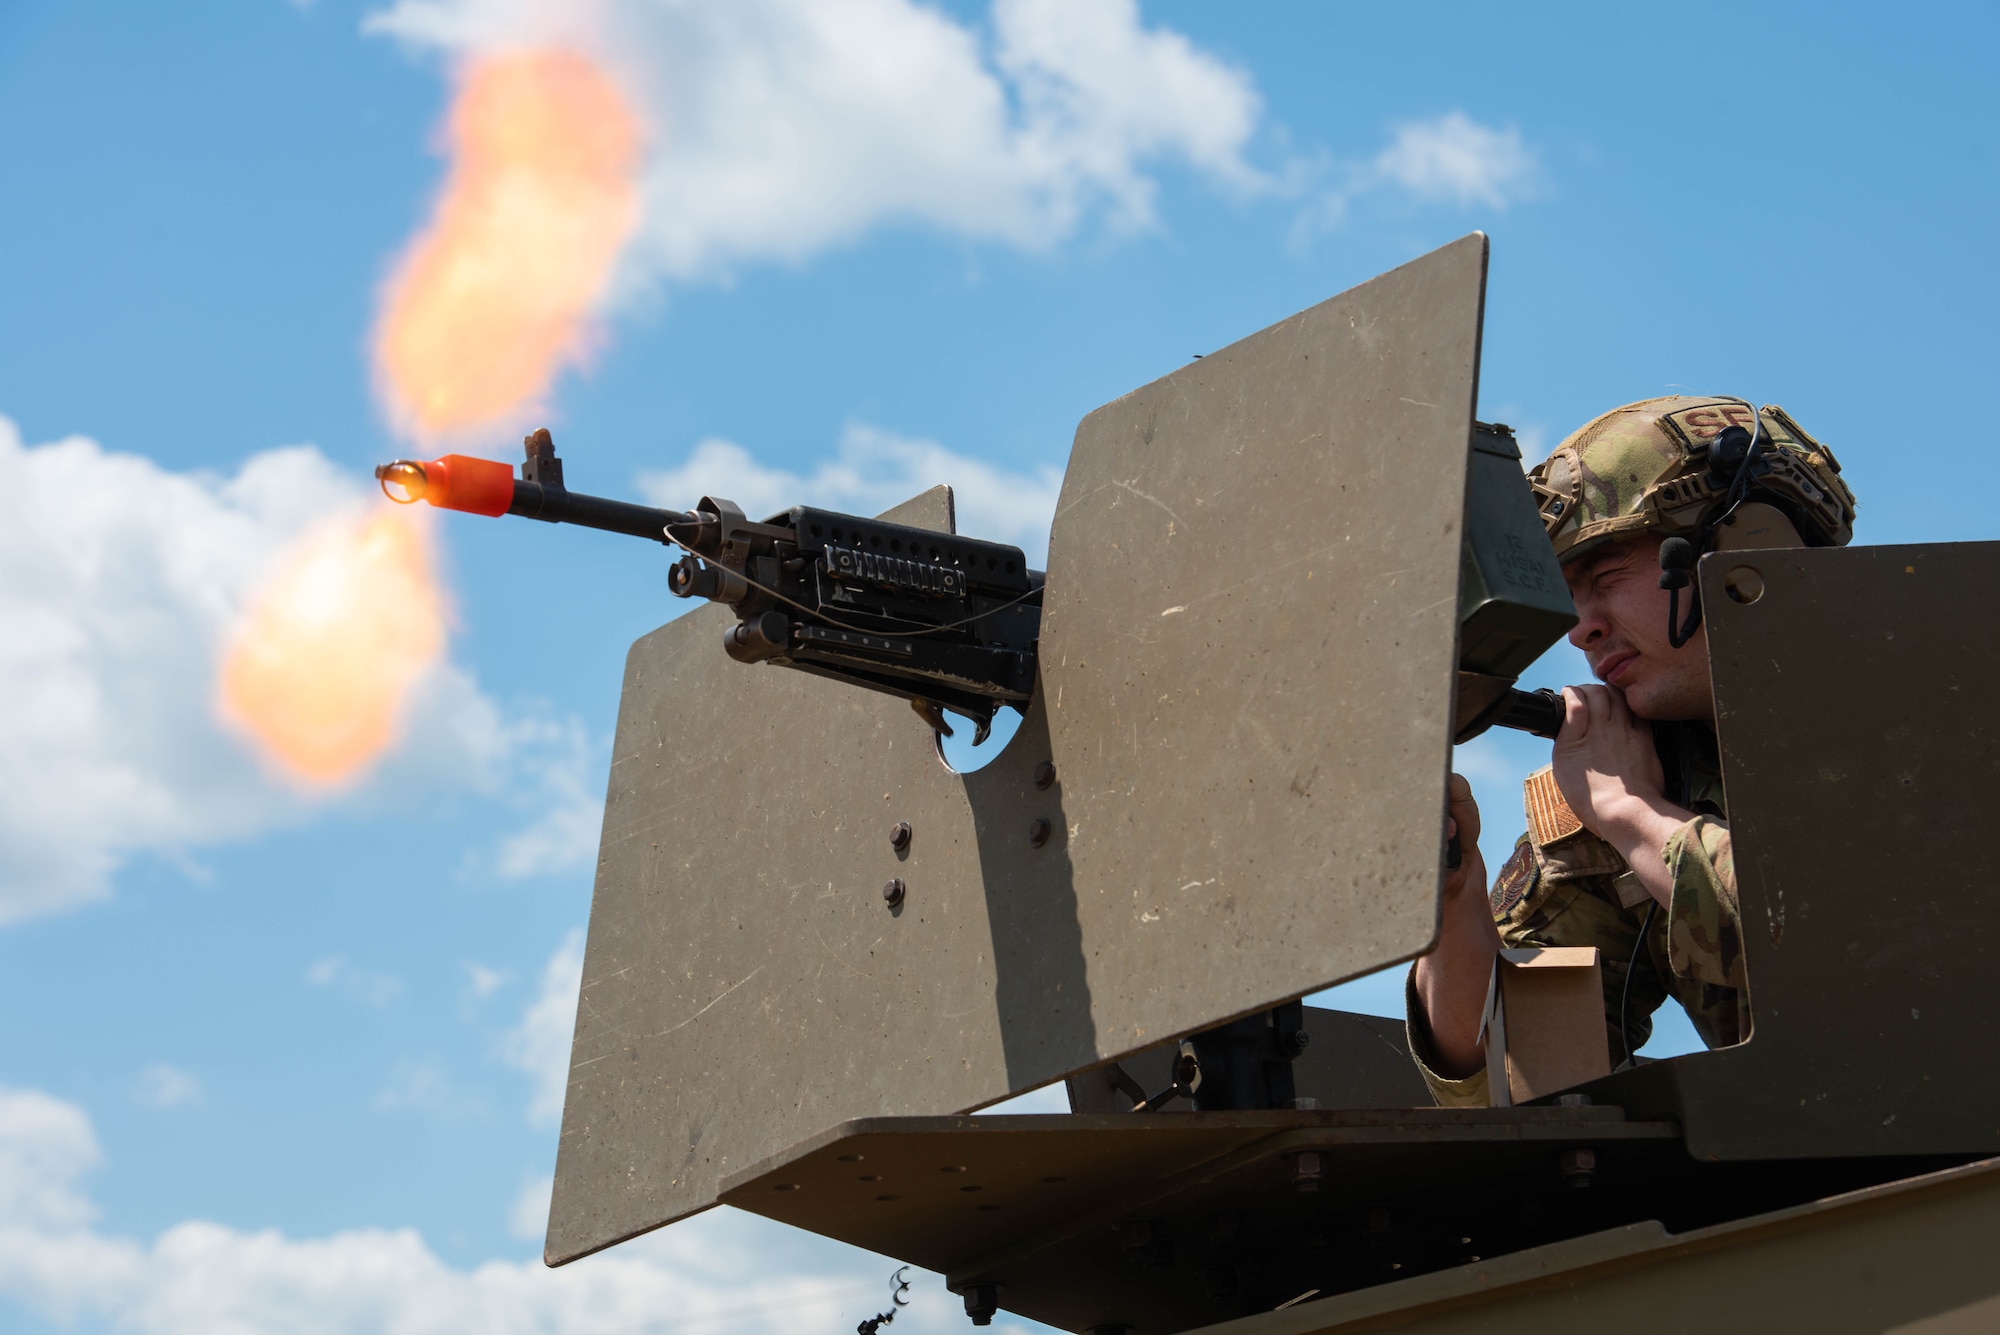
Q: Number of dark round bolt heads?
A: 4